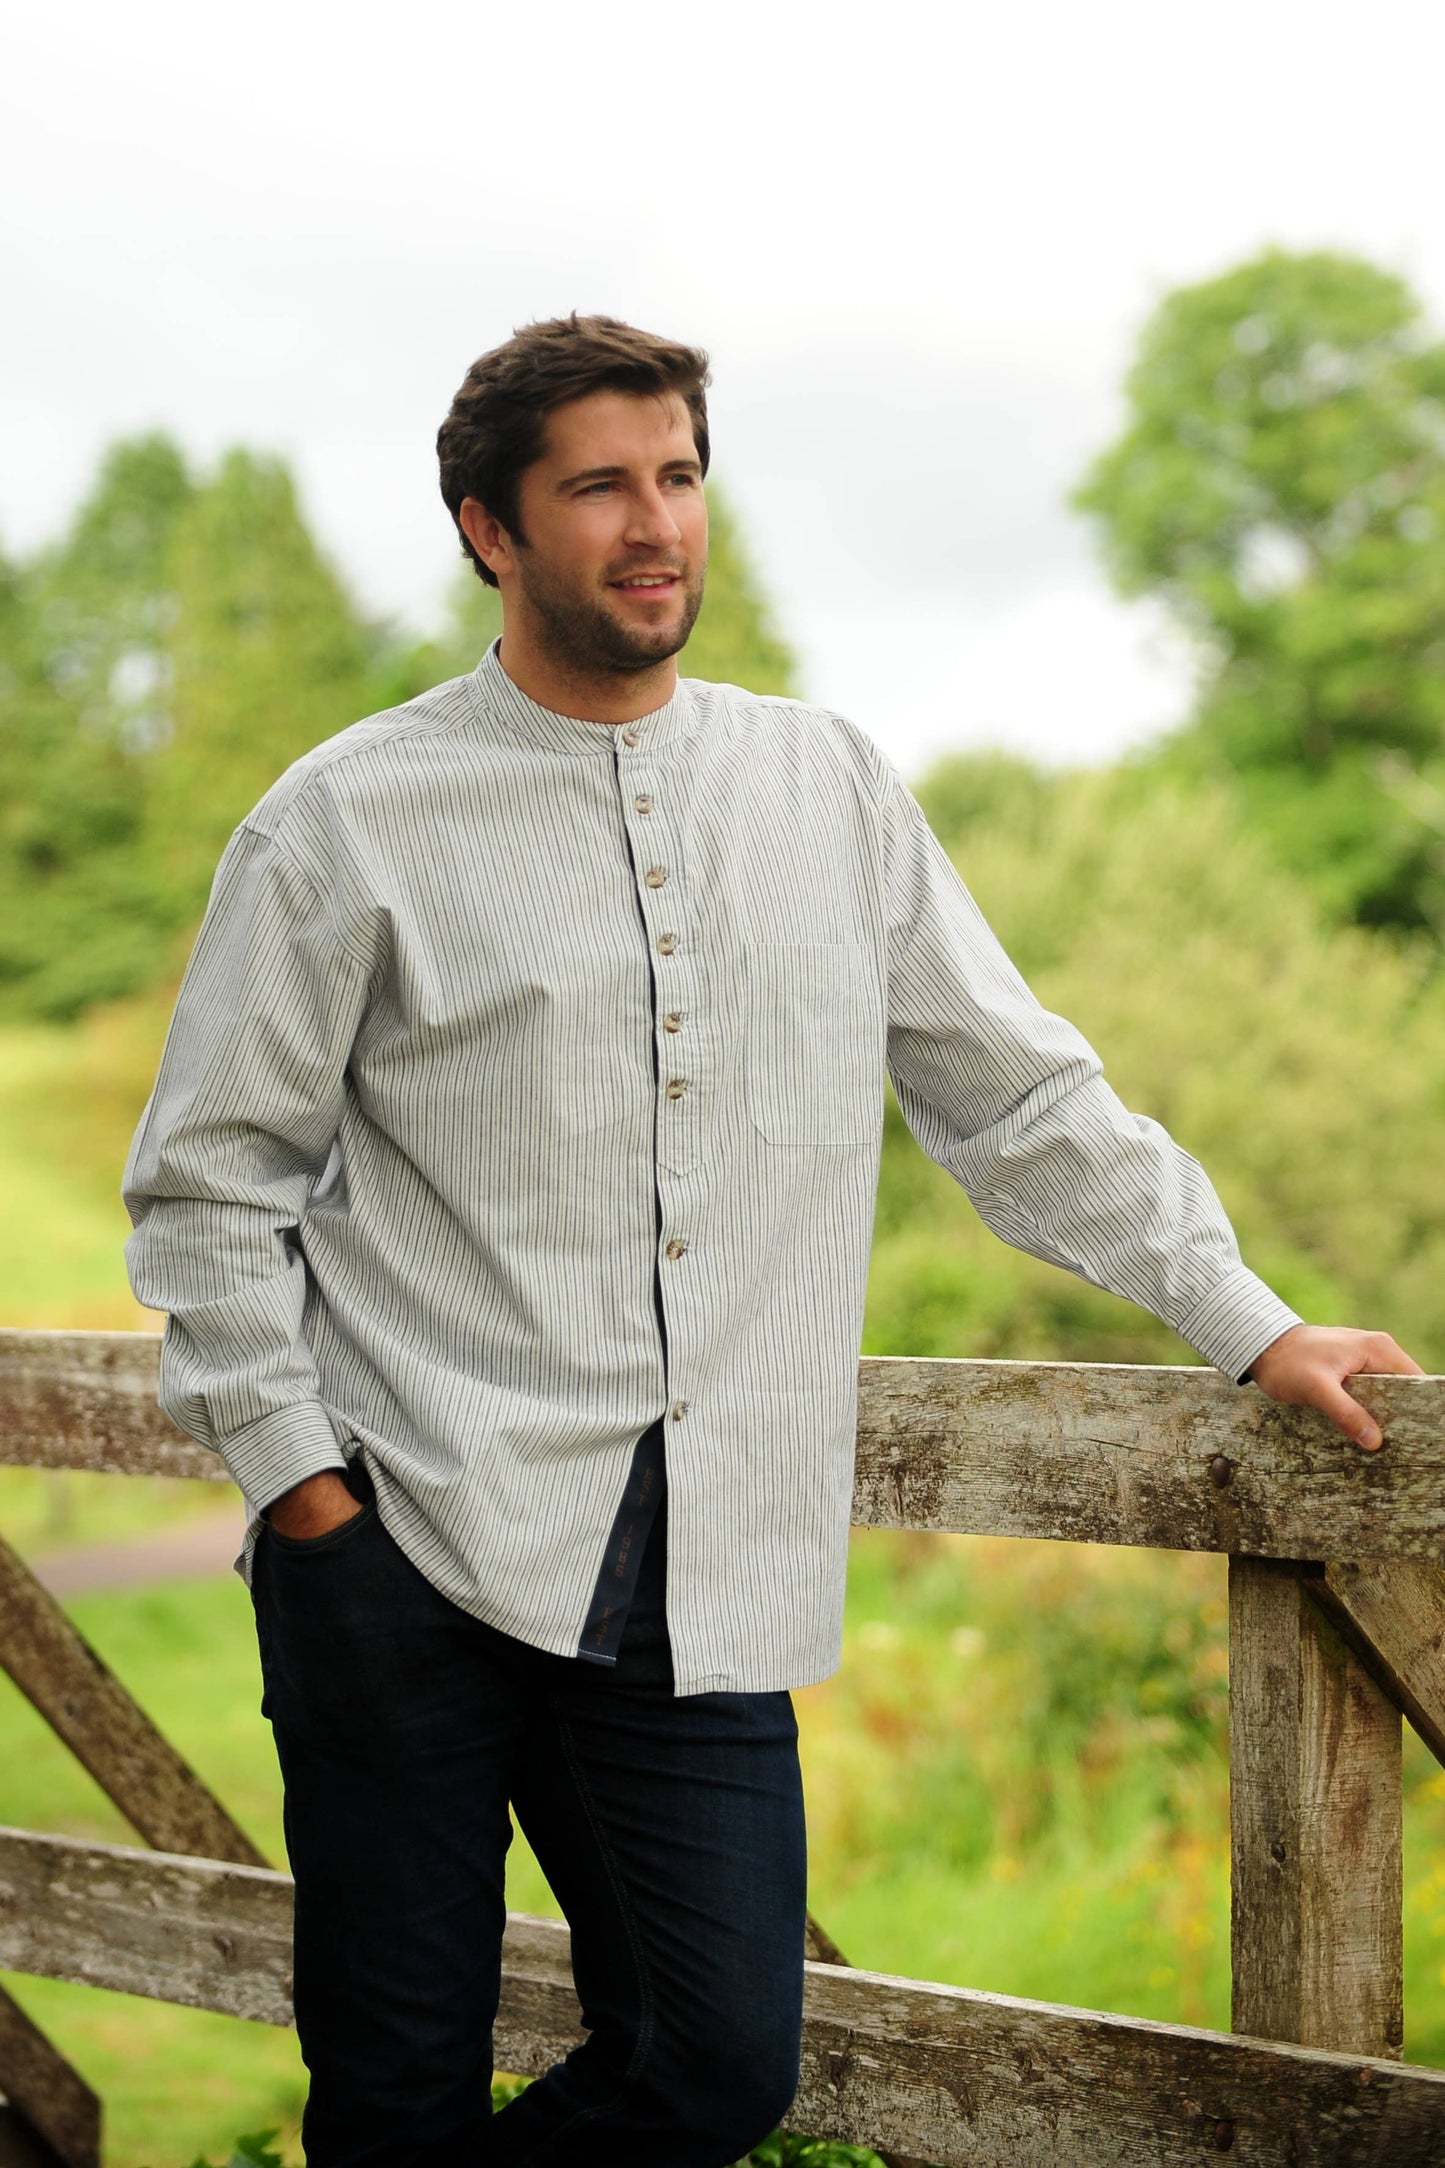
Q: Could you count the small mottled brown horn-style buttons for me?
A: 8